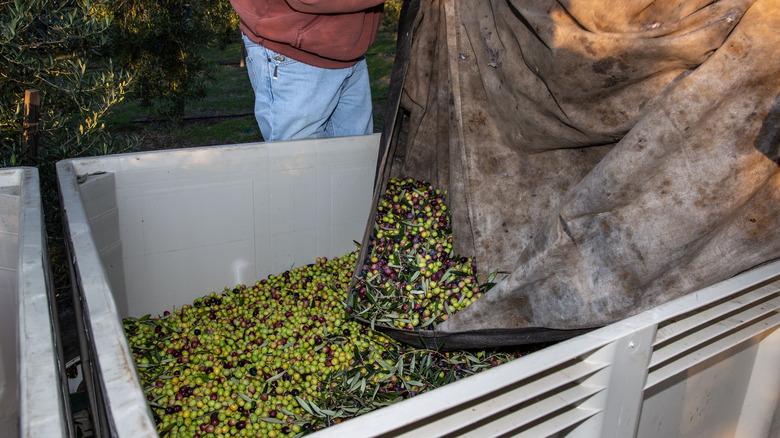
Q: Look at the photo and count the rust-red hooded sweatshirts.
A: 1